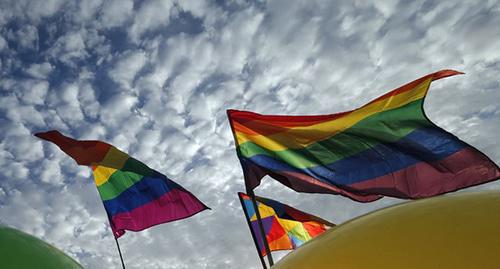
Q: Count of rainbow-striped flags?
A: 2